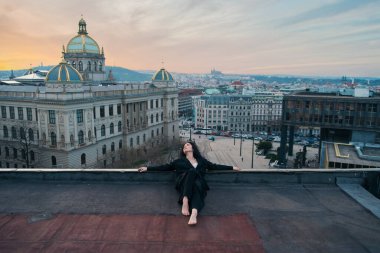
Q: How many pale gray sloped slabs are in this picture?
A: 1